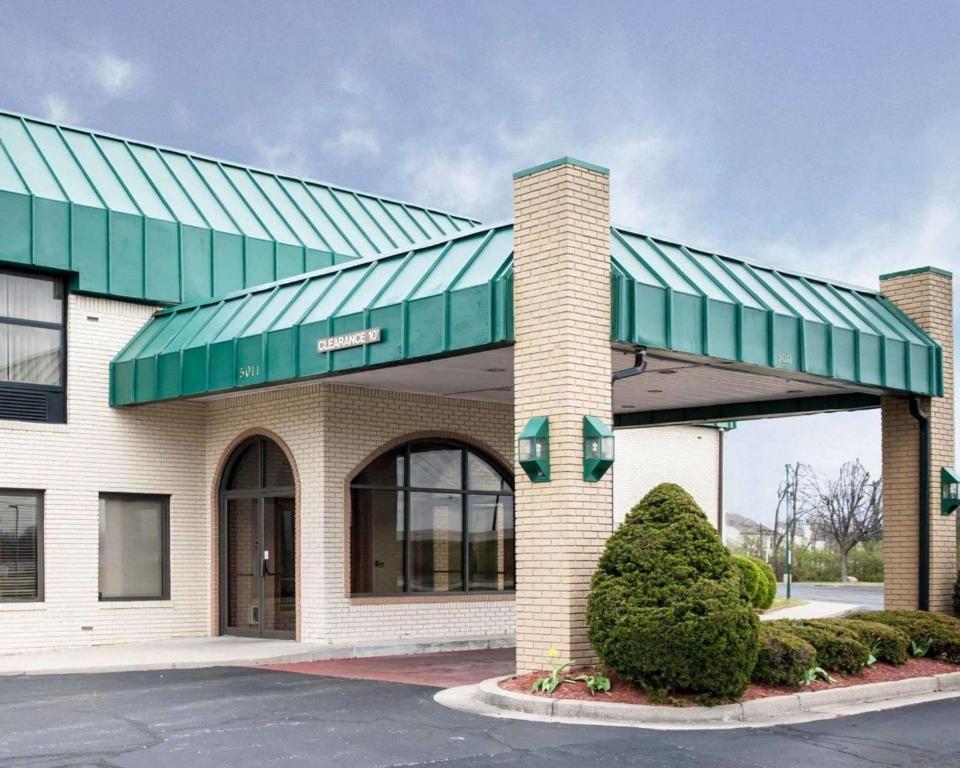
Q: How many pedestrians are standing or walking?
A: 0